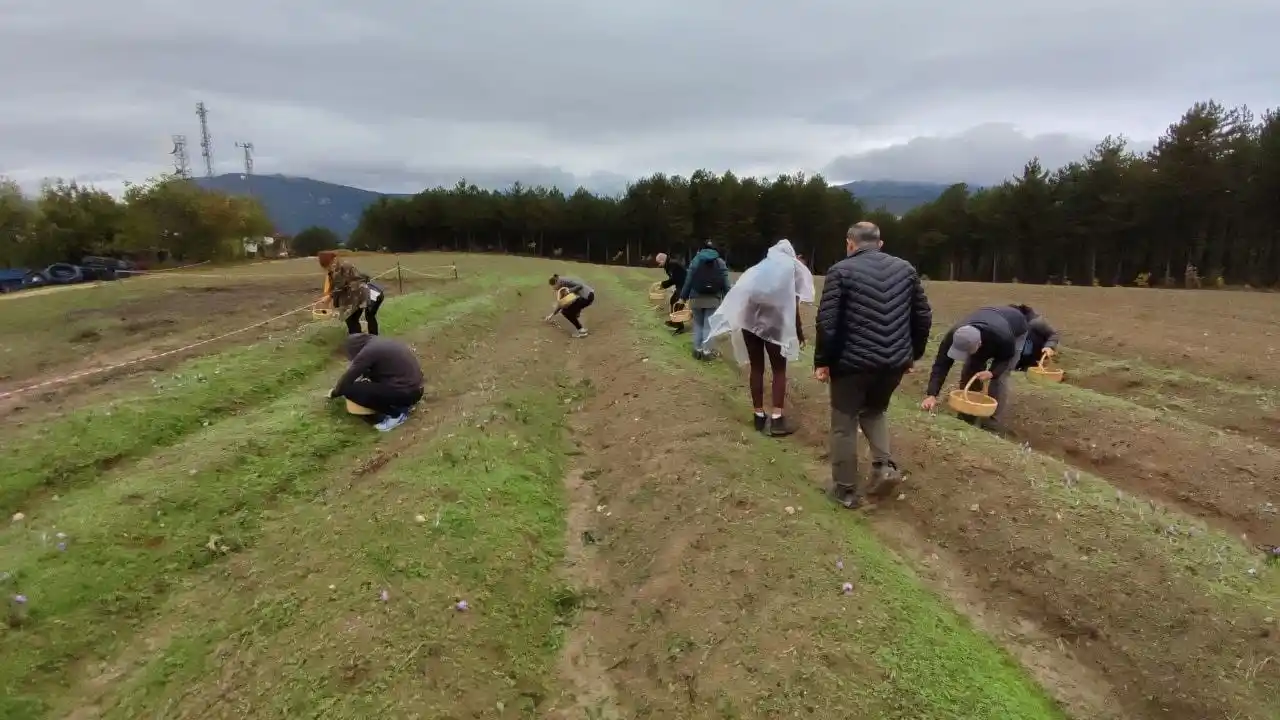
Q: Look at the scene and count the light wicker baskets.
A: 7